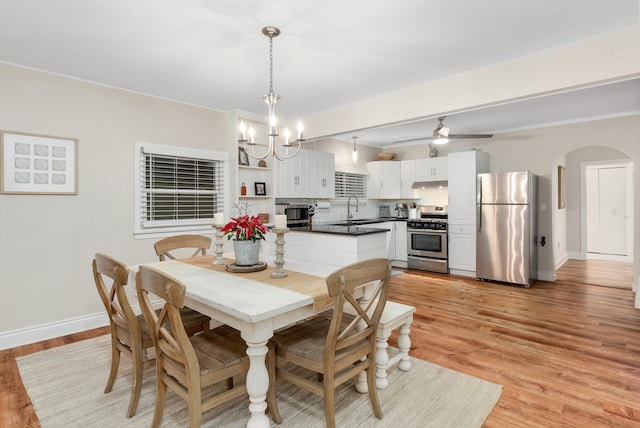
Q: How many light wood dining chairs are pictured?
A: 4